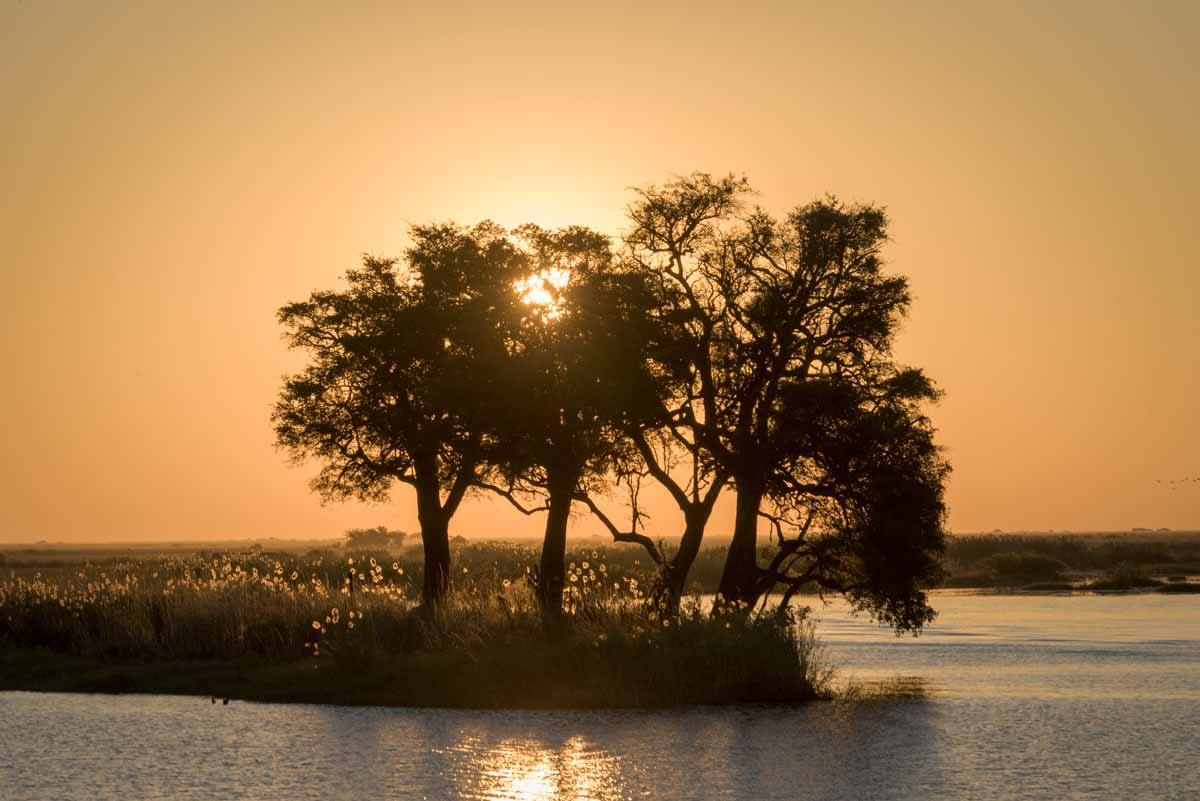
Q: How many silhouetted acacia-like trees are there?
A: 4